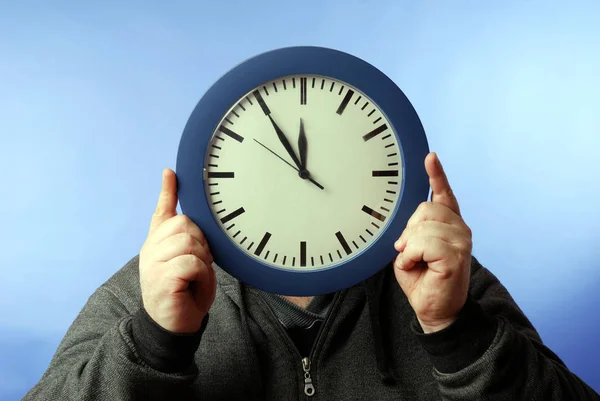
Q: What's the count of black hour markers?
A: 12